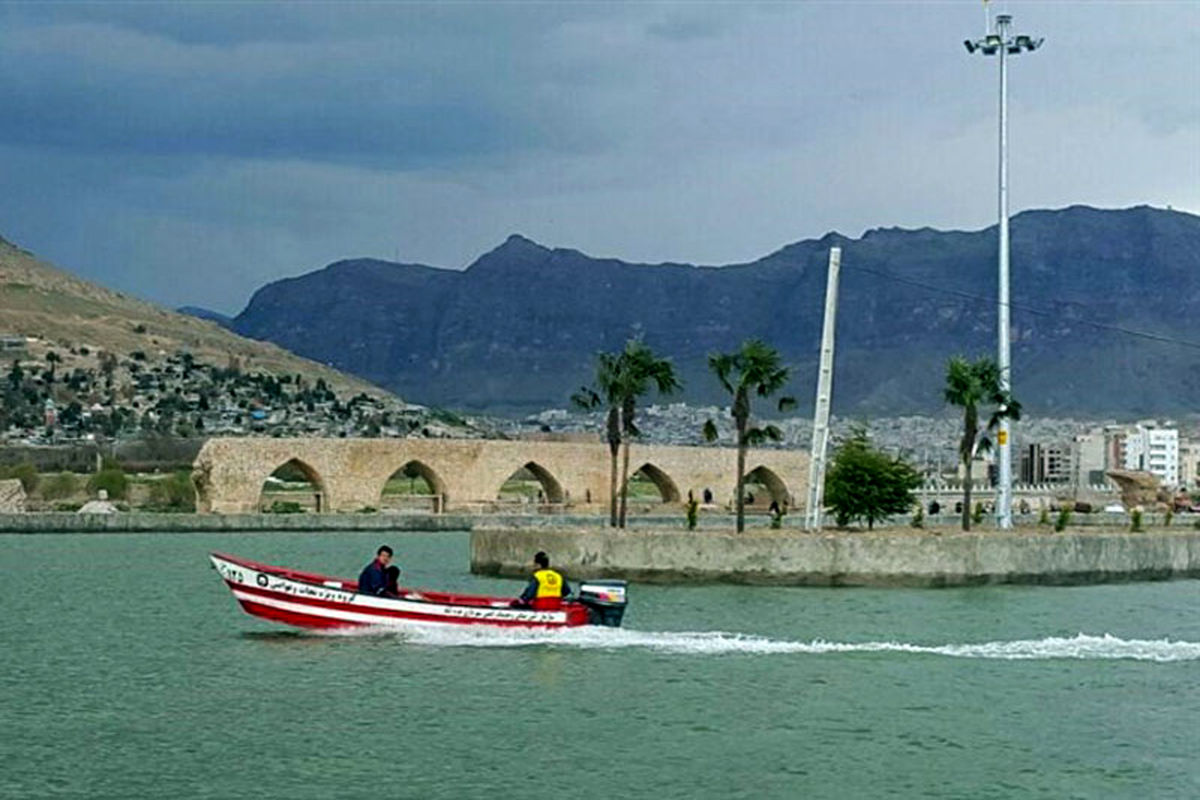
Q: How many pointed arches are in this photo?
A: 5